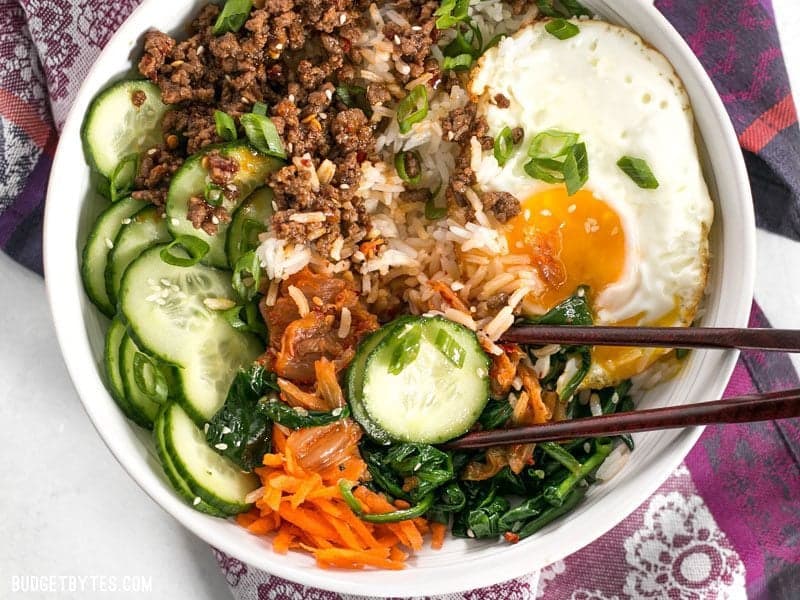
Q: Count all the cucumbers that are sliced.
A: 13